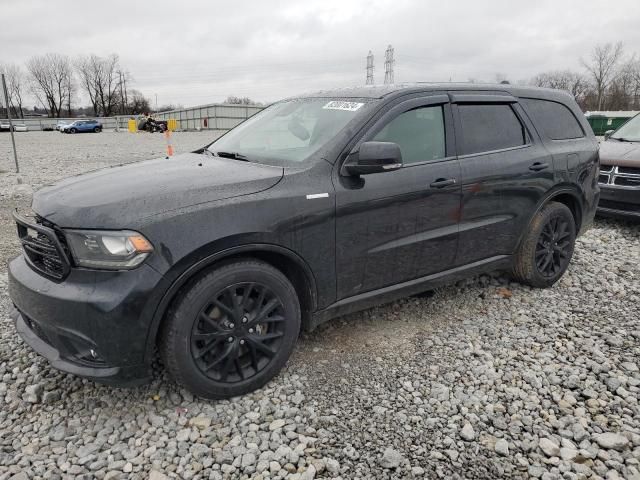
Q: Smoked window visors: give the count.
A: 2